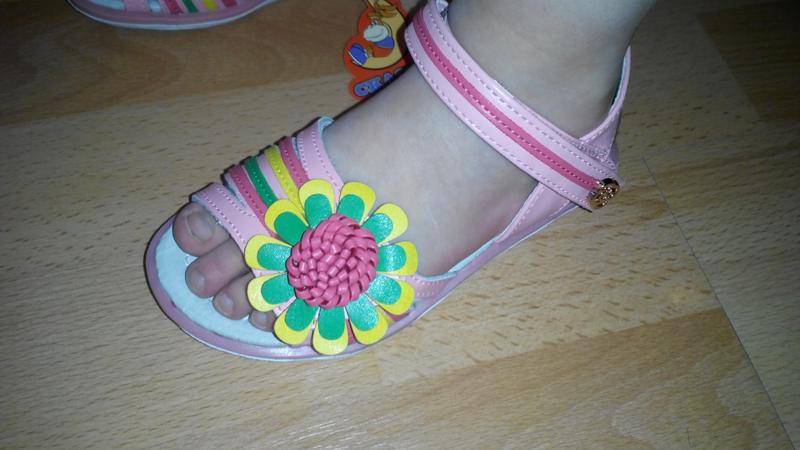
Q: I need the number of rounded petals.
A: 11